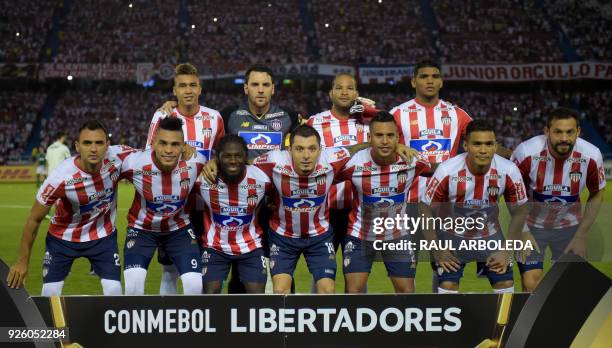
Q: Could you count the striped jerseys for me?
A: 10